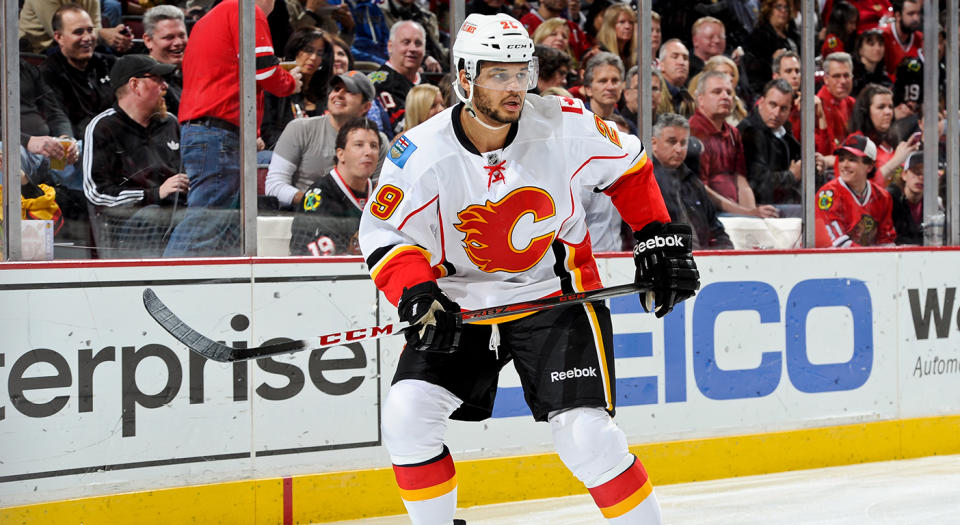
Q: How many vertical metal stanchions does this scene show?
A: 7